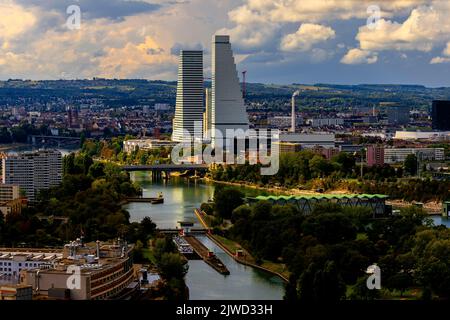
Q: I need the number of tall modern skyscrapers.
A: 2